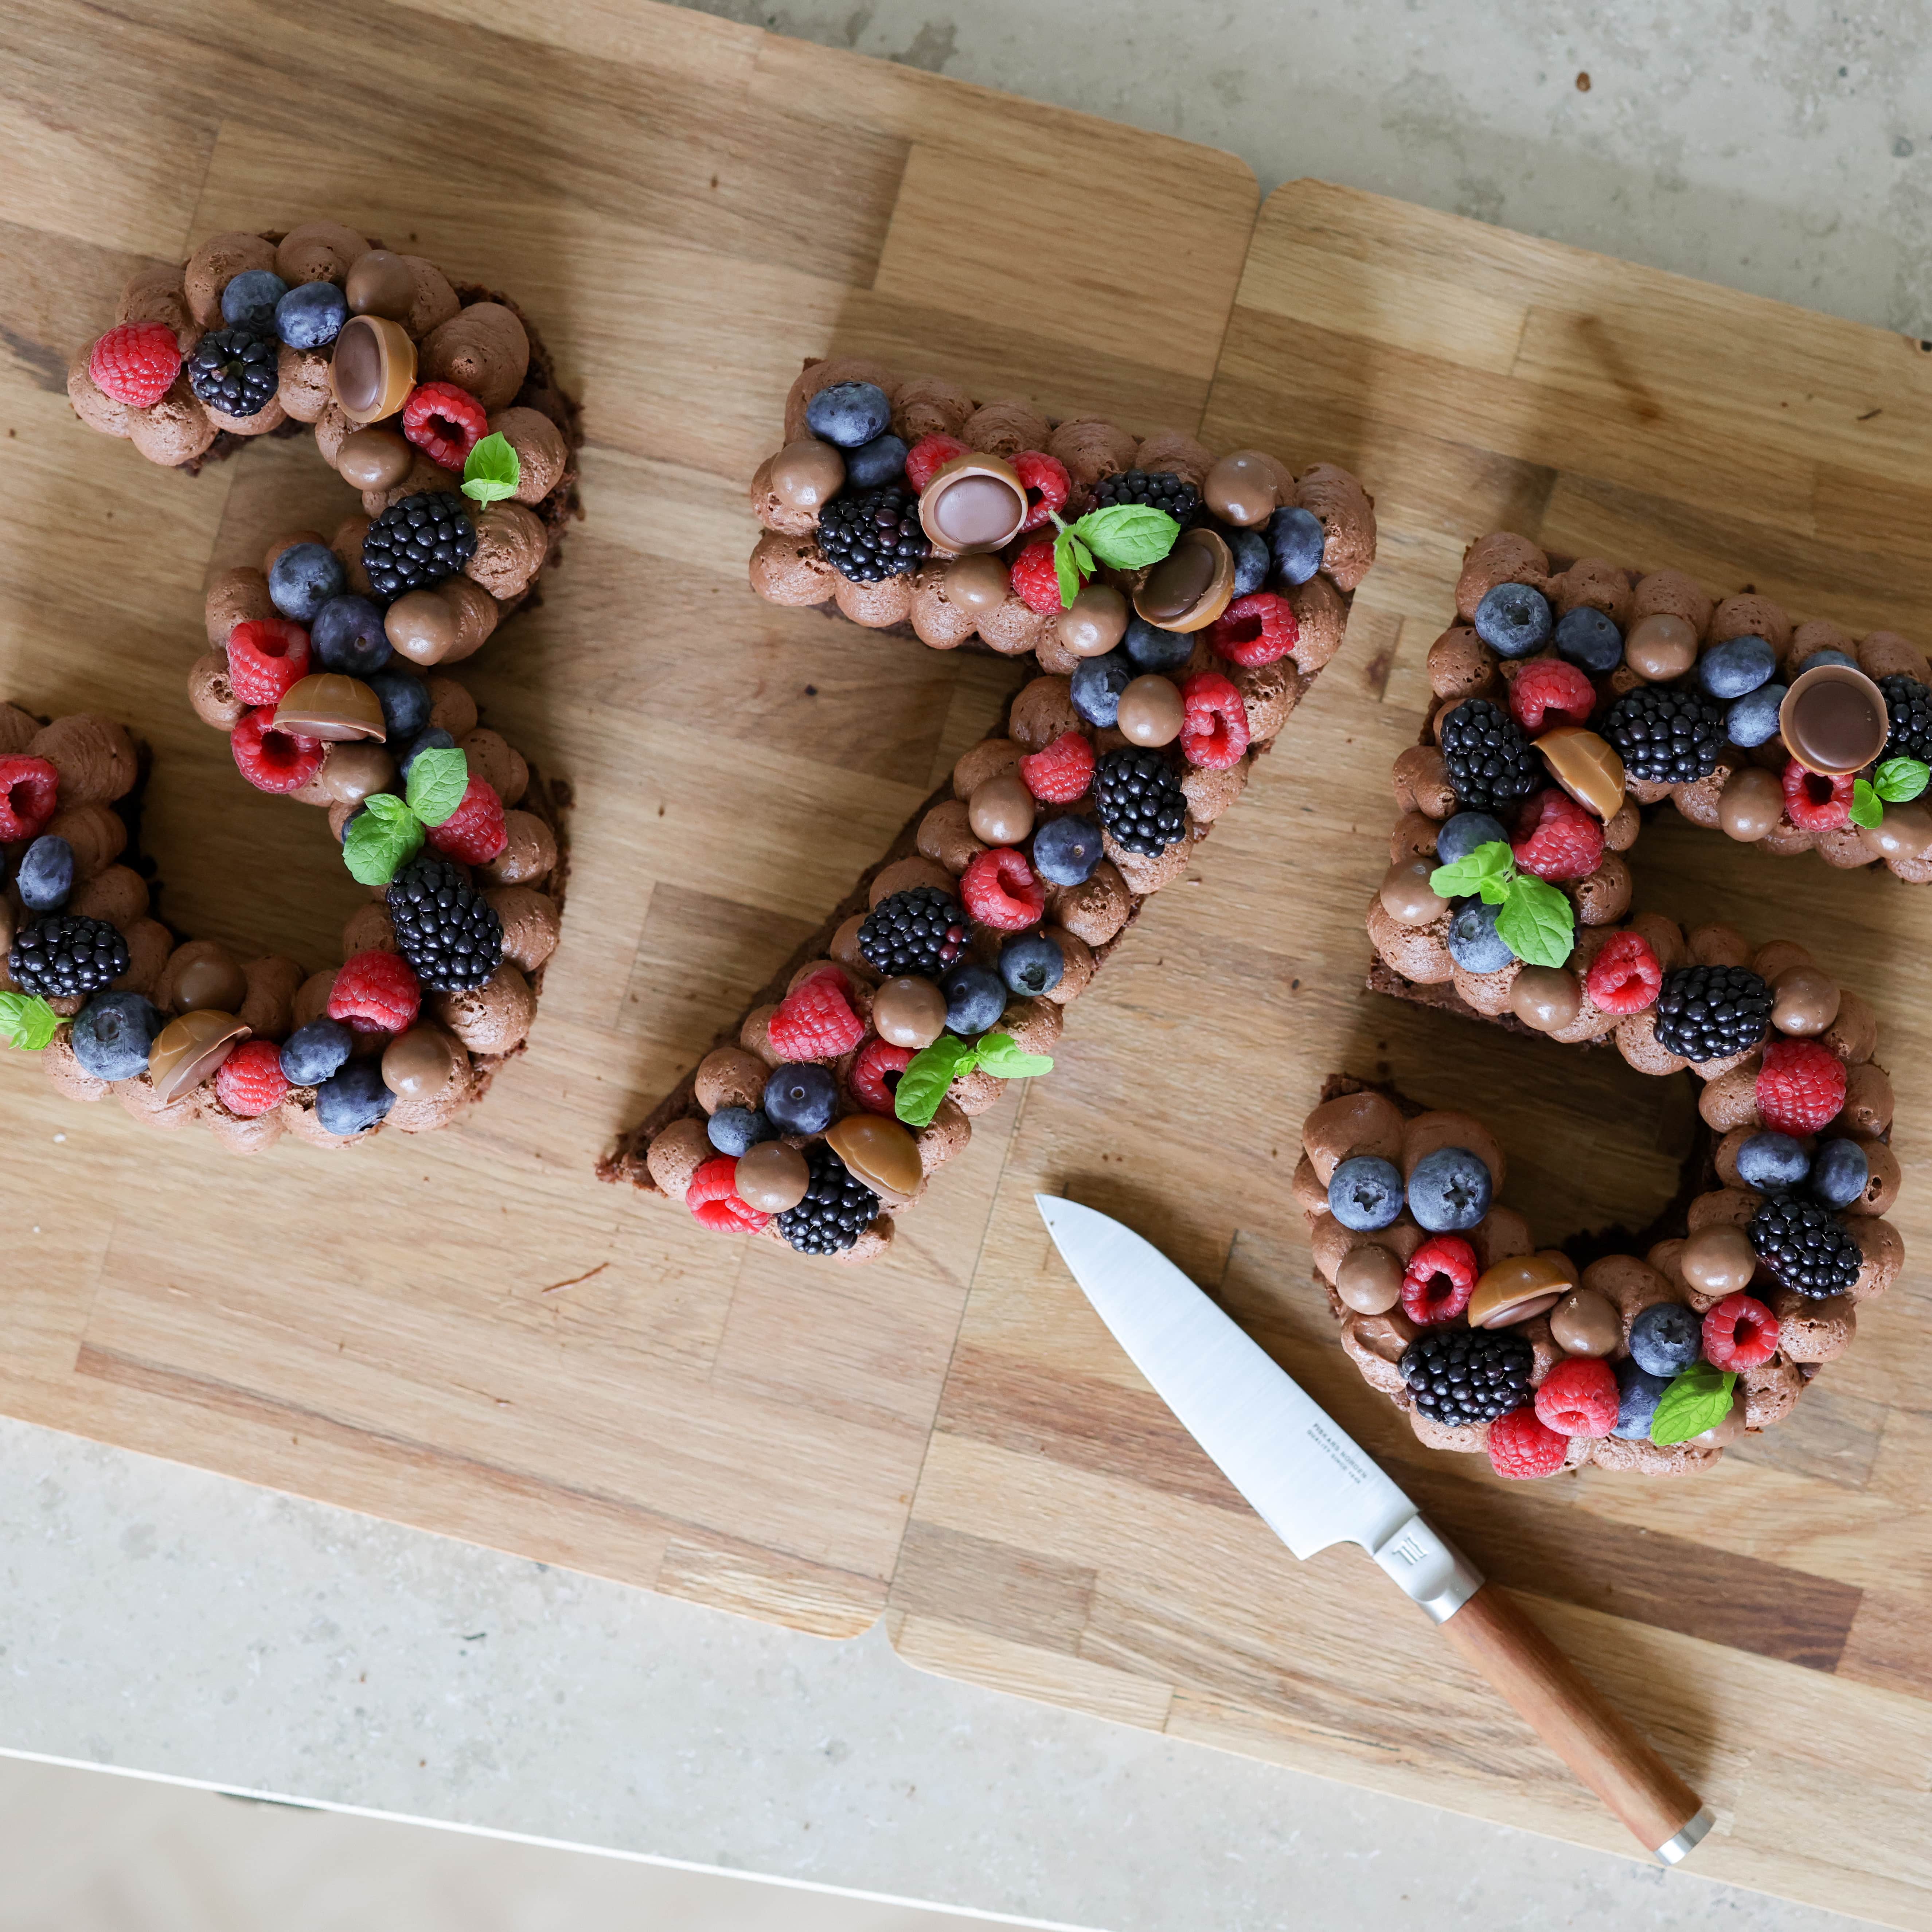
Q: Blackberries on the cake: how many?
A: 15